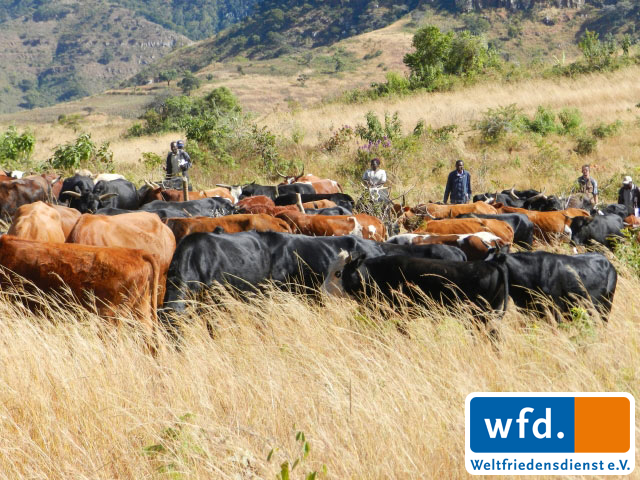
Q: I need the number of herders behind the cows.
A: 6